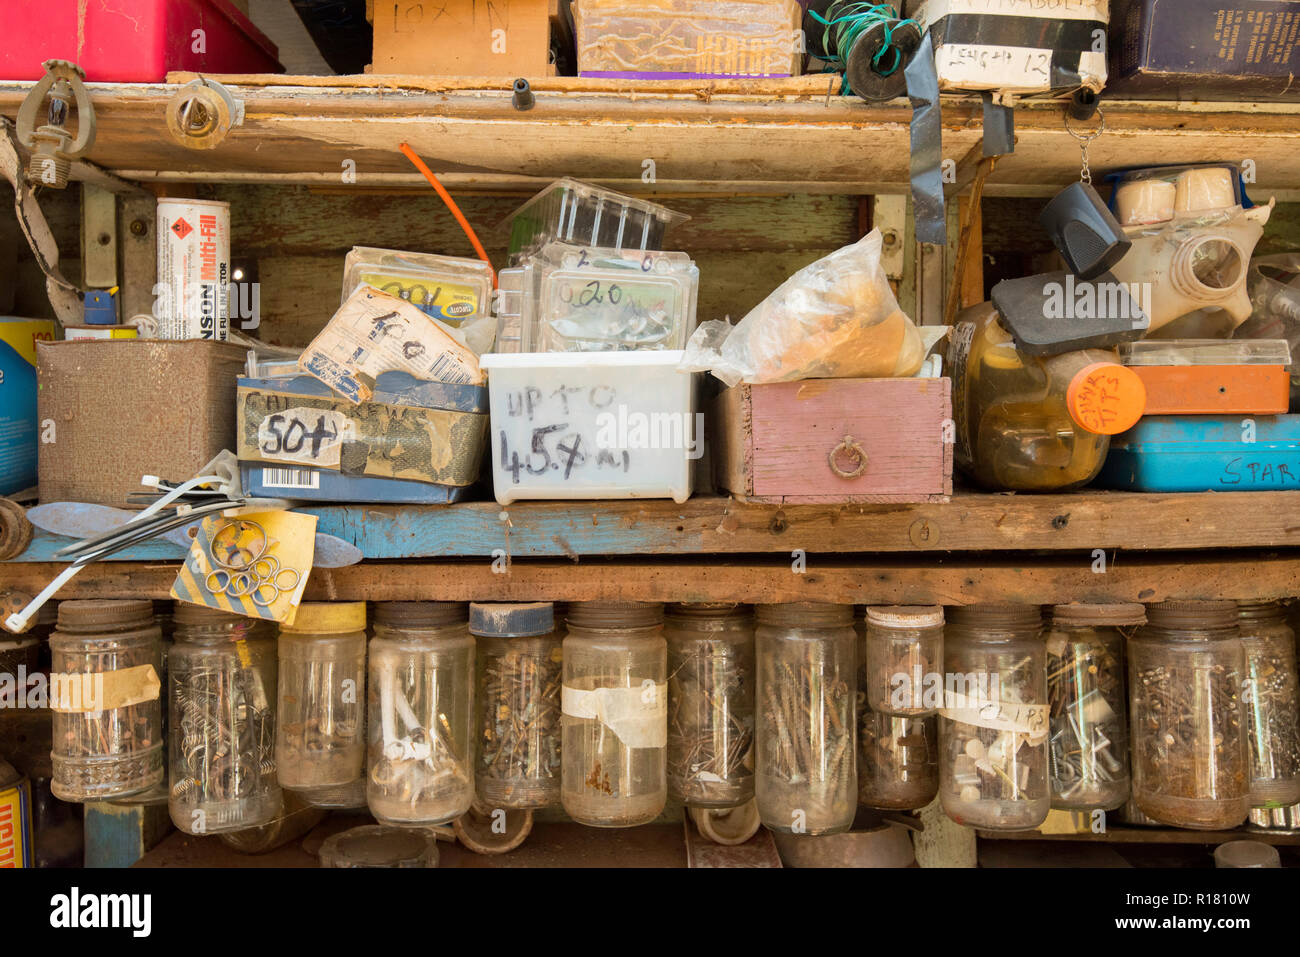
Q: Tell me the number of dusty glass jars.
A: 14